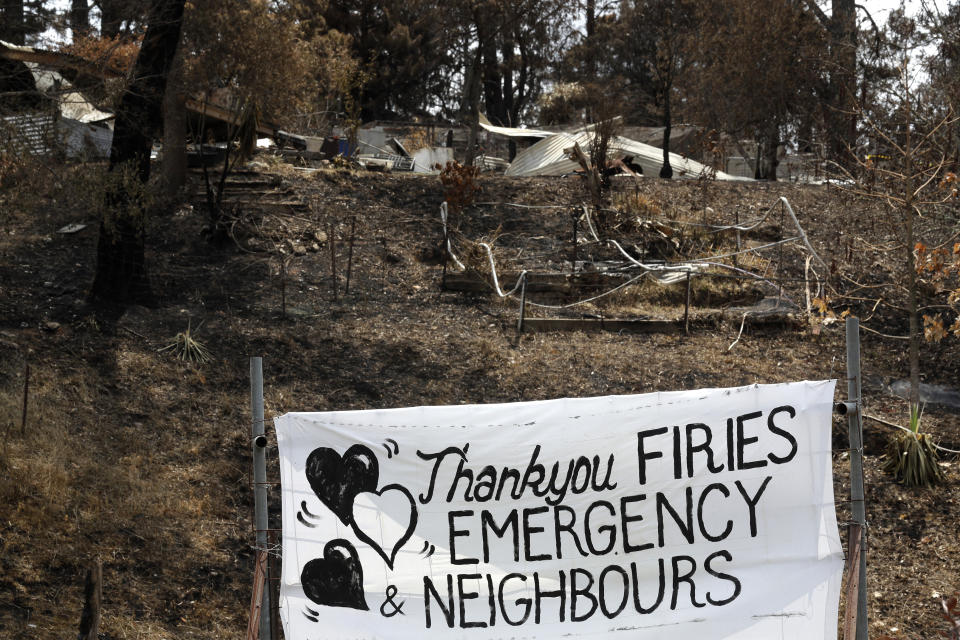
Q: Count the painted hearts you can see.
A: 3